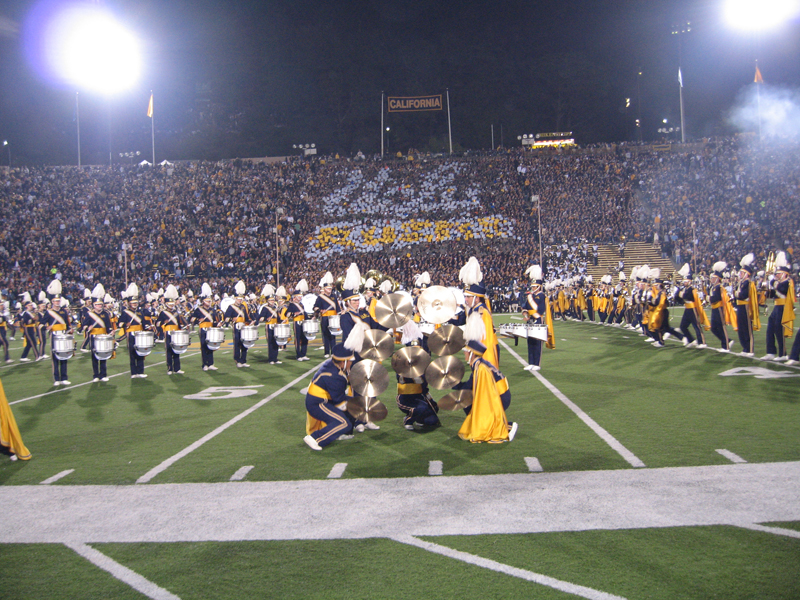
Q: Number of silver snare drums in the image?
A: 9